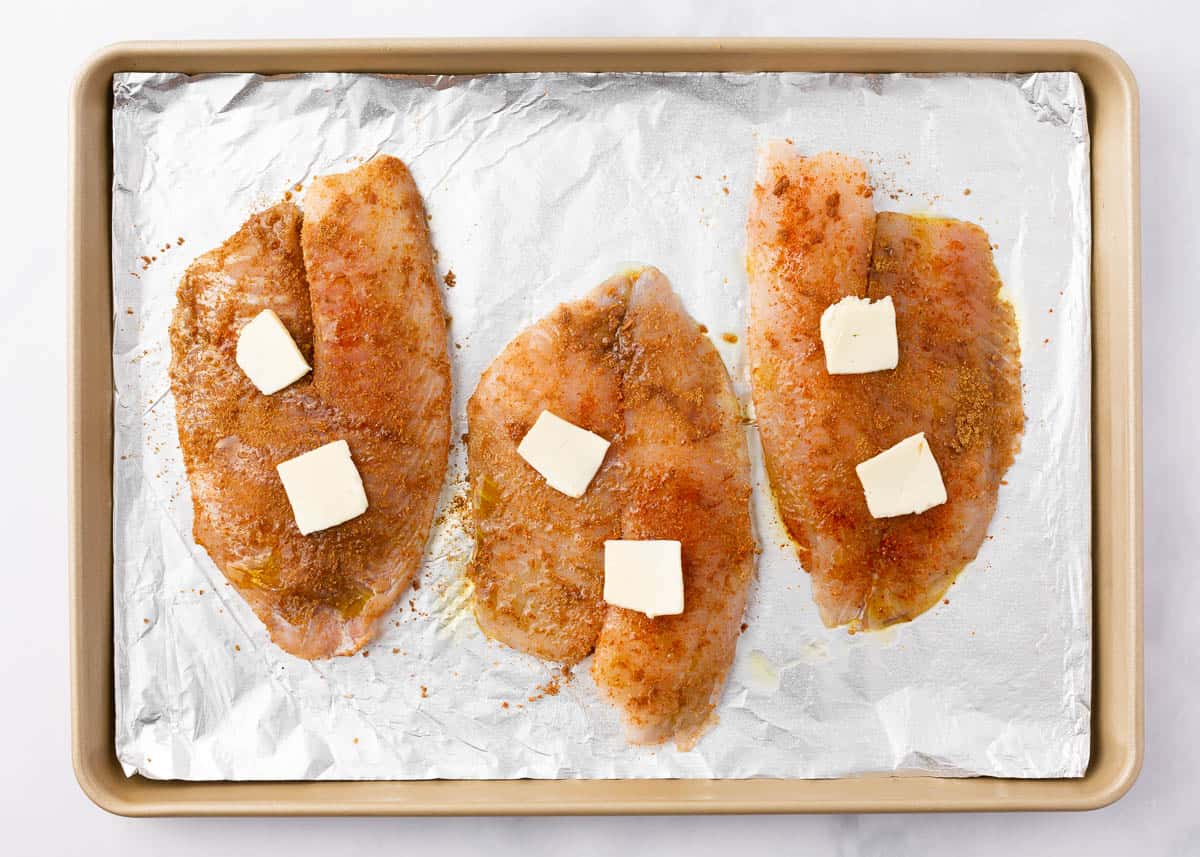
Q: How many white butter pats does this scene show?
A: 6